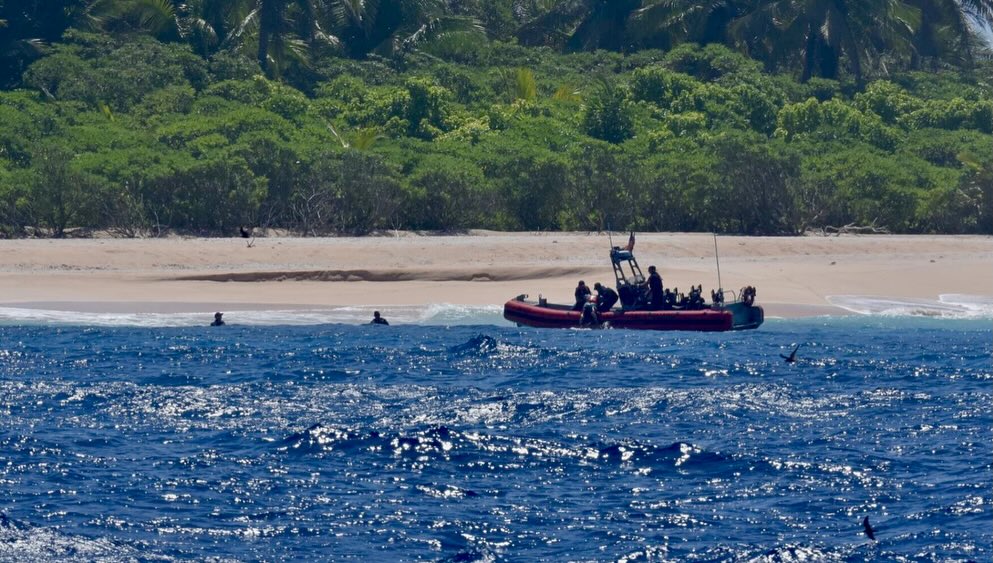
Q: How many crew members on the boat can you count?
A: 4